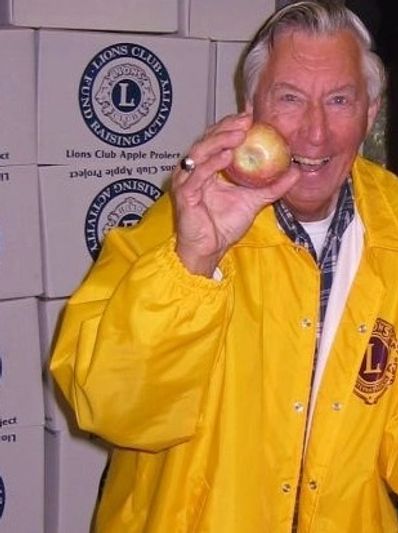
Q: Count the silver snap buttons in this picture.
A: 6